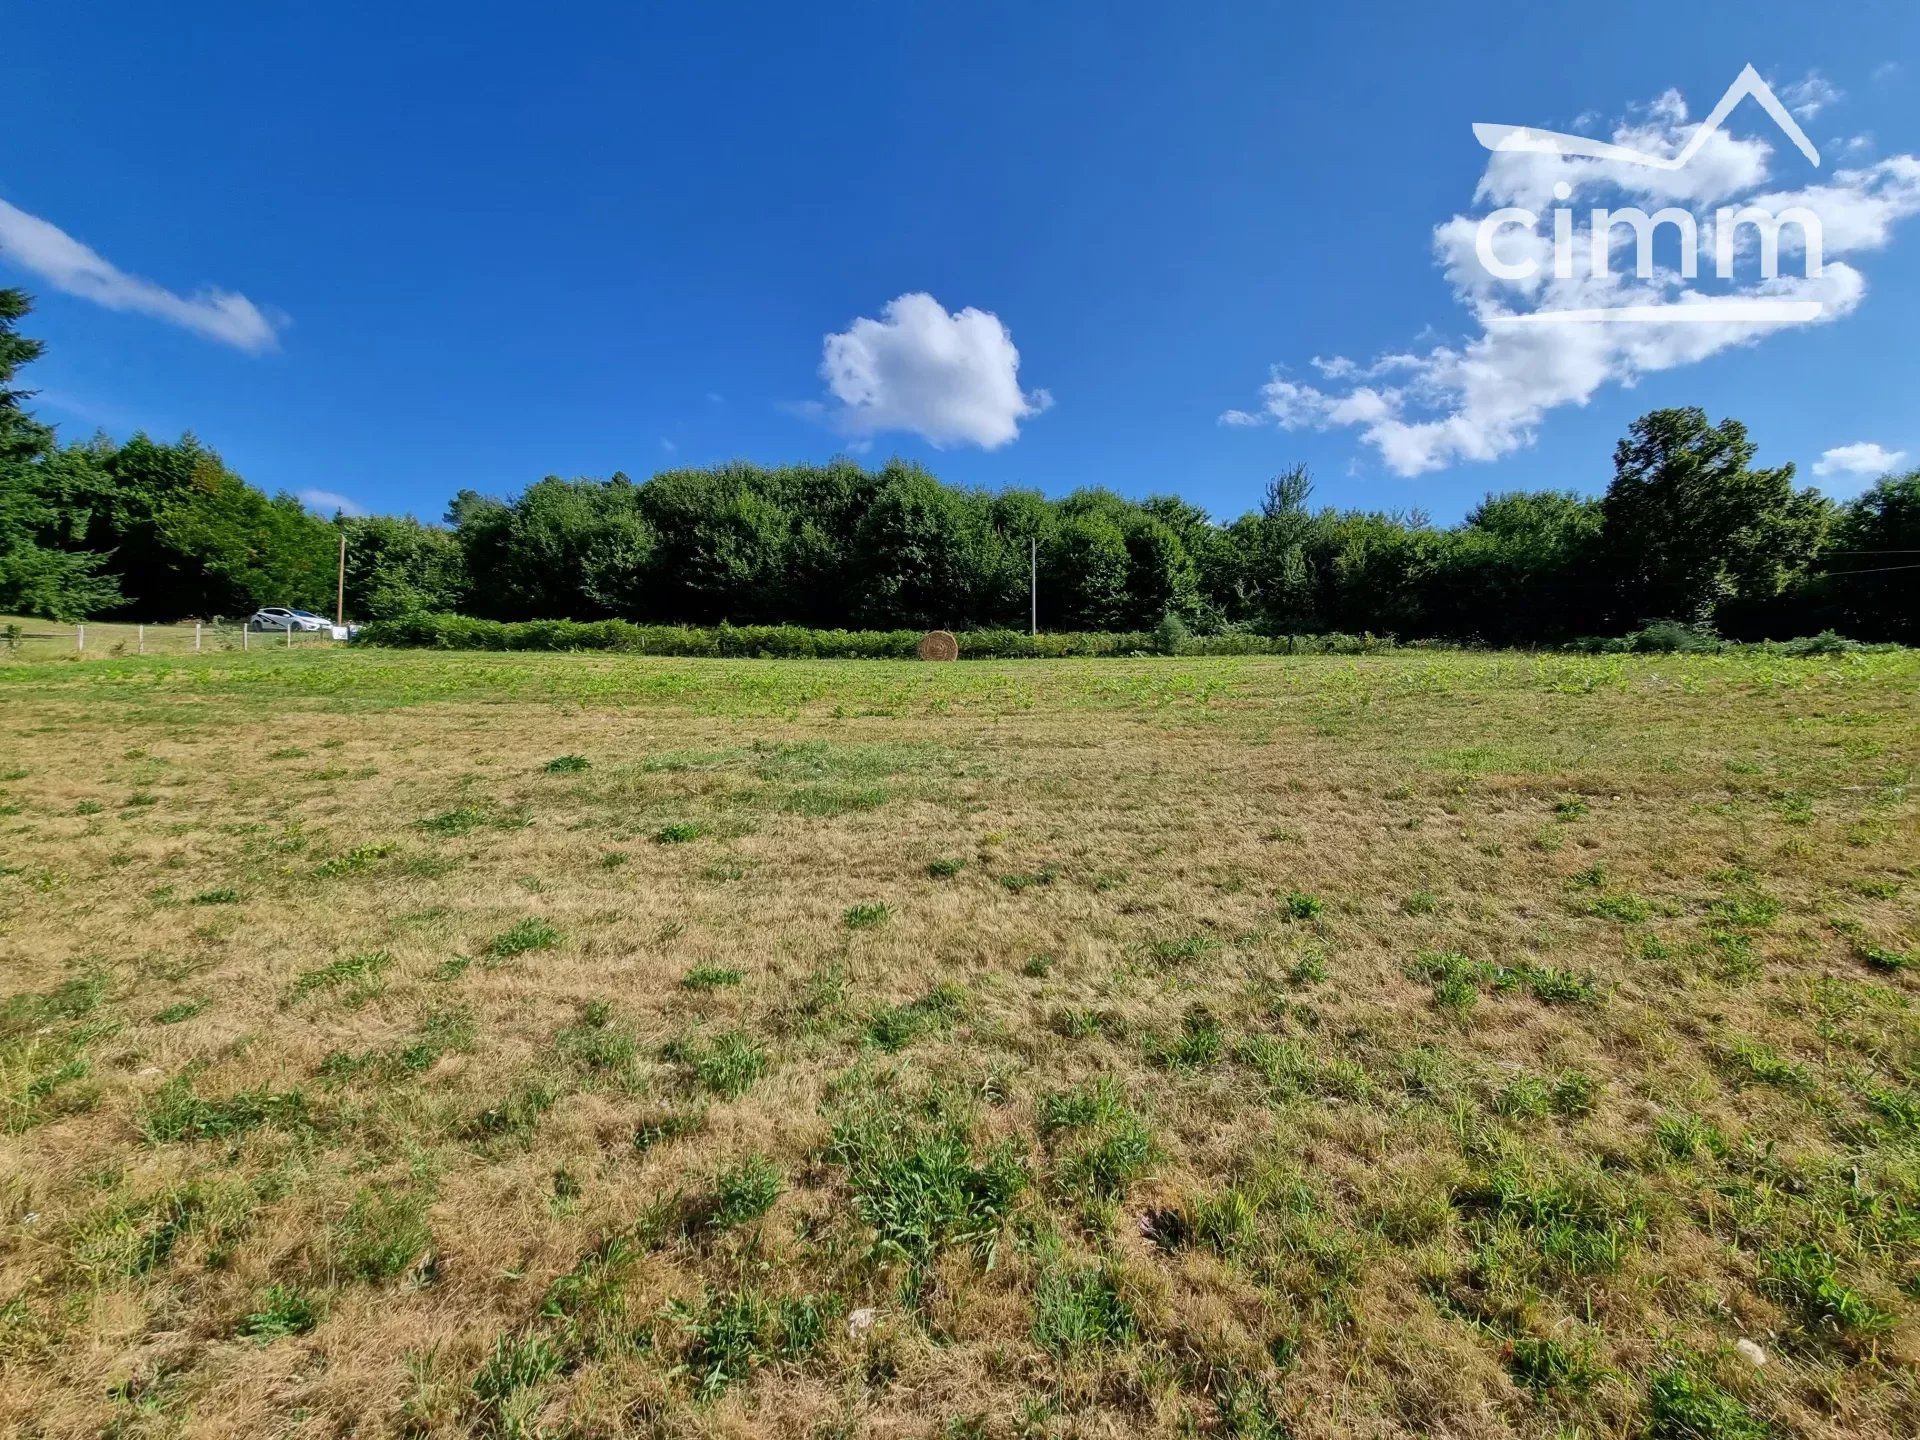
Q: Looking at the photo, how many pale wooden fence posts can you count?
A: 5